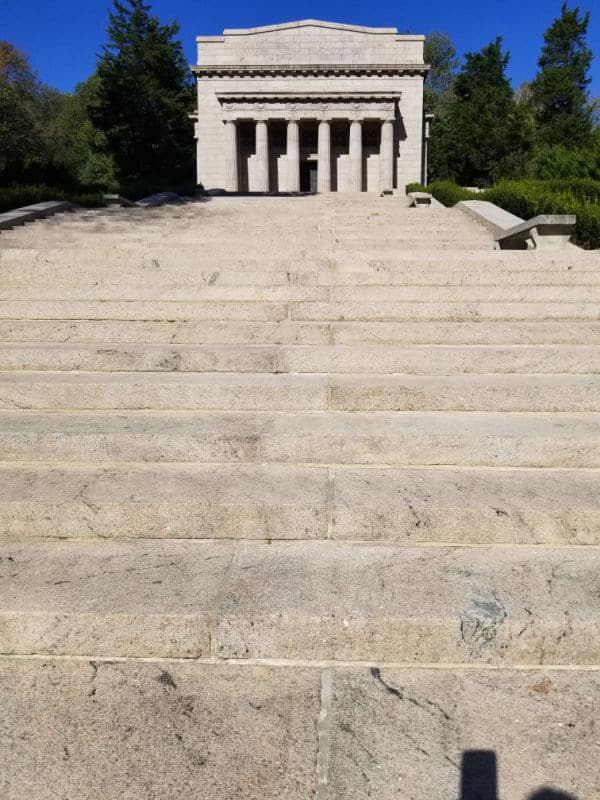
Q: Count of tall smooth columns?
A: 6